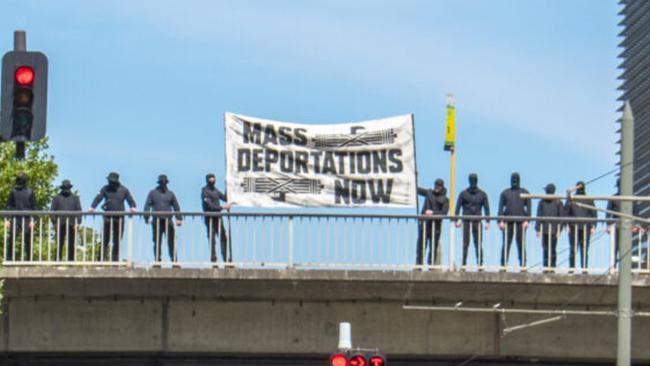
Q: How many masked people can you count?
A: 11